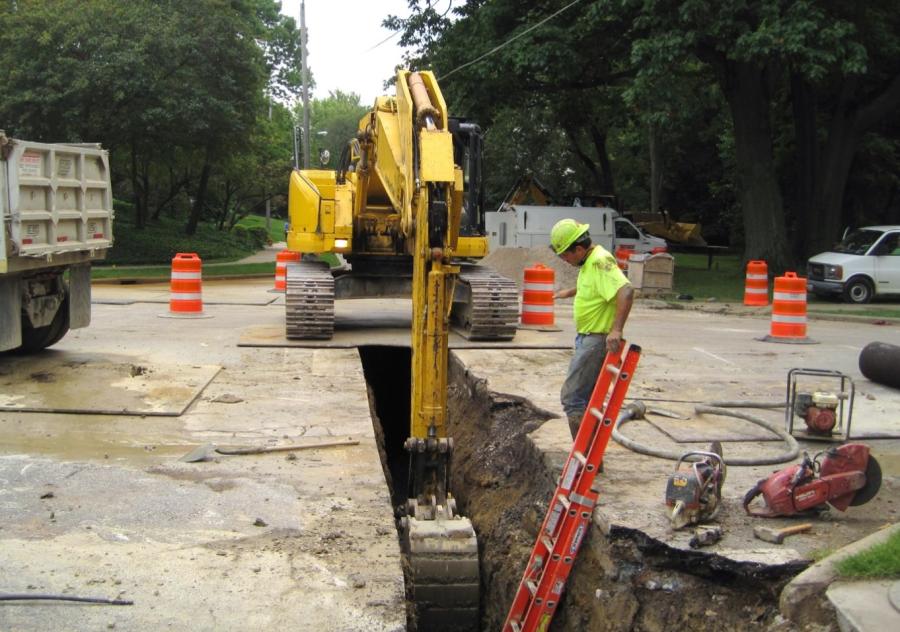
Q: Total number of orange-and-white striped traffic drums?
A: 6